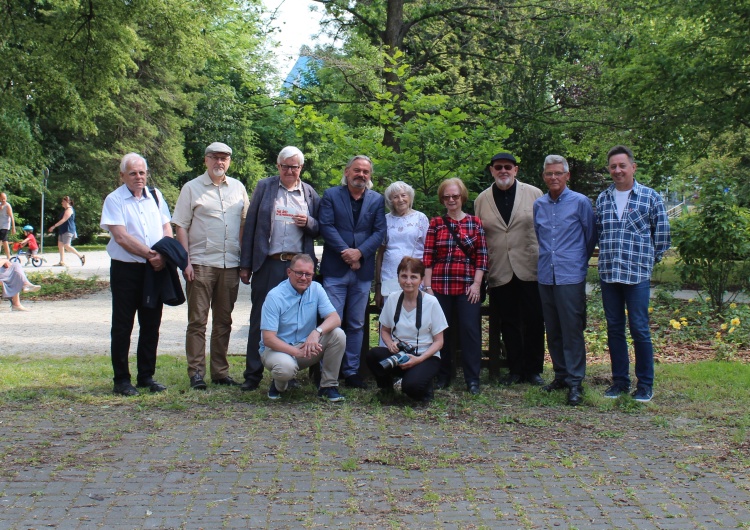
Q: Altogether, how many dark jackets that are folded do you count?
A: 1